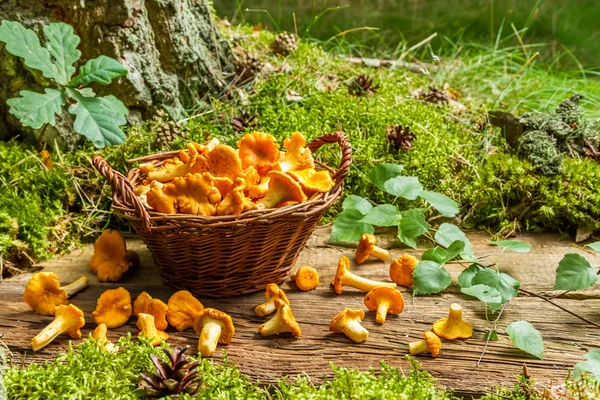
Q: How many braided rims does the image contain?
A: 1